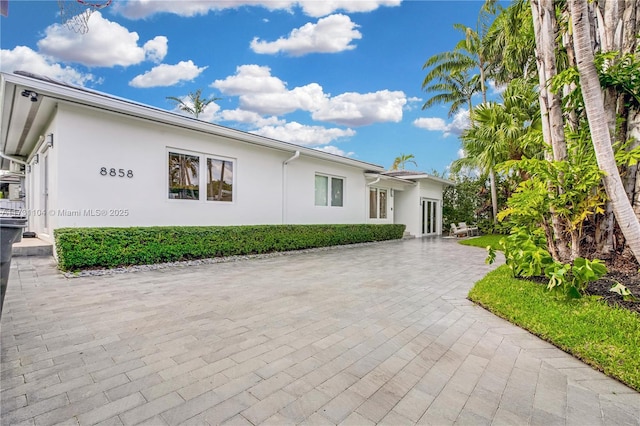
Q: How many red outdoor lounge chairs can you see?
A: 0